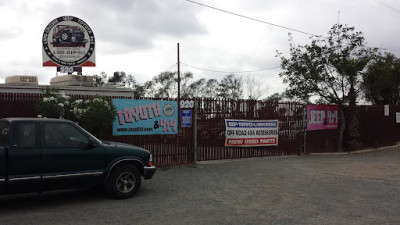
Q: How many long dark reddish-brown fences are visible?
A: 1